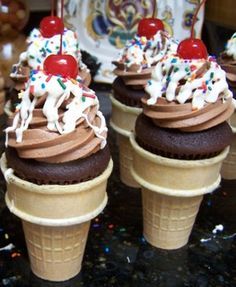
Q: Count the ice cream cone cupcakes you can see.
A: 5